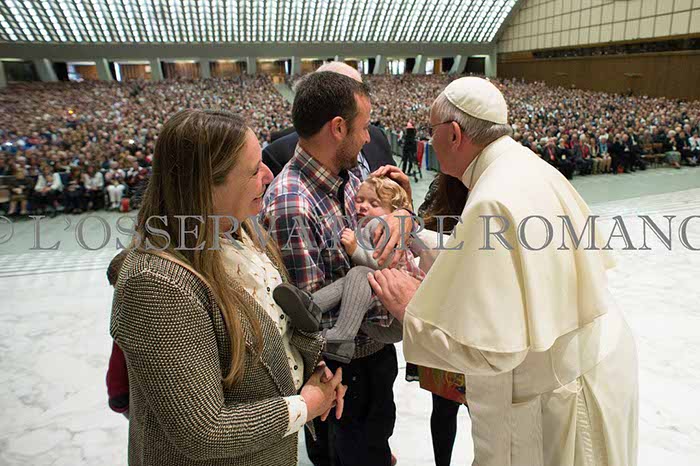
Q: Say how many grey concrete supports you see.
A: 12